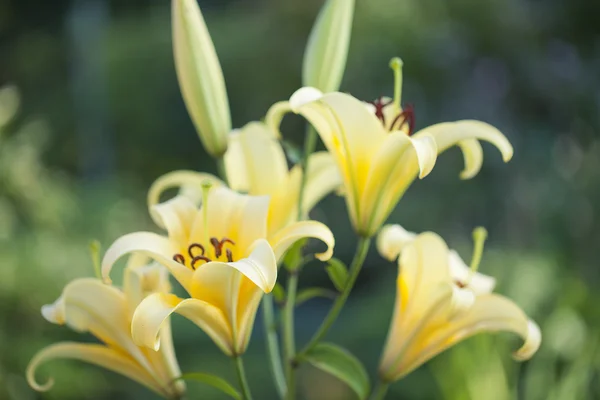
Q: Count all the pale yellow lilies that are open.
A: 5